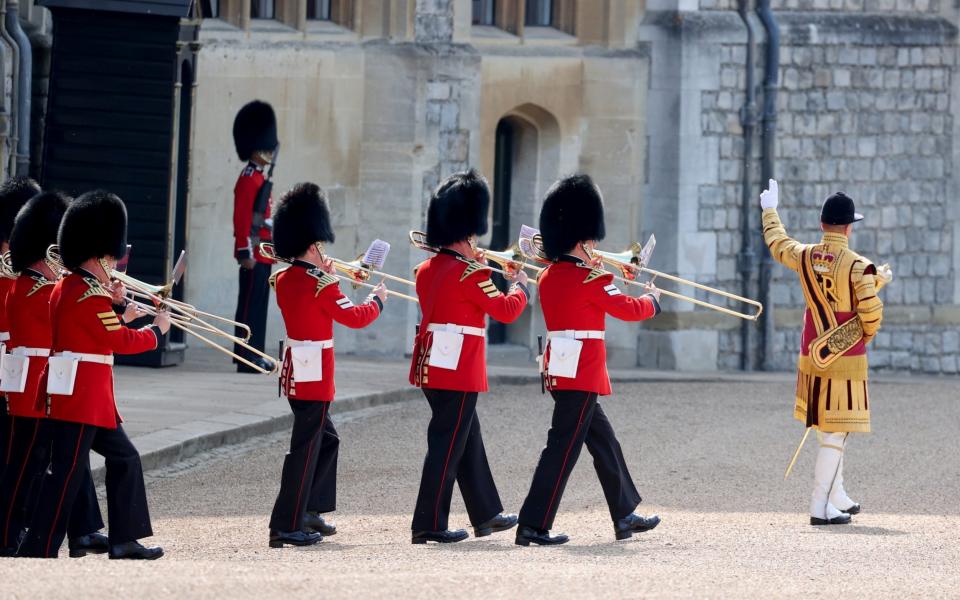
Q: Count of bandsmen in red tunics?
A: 6